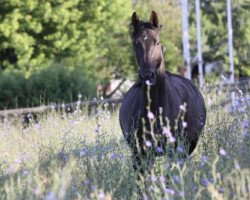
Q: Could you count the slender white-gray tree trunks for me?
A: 3